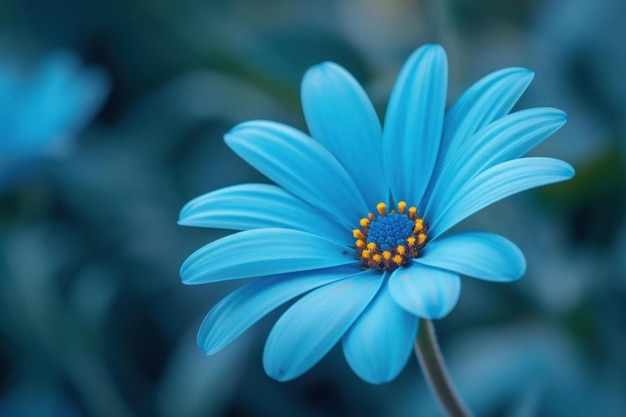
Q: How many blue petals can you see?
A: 13